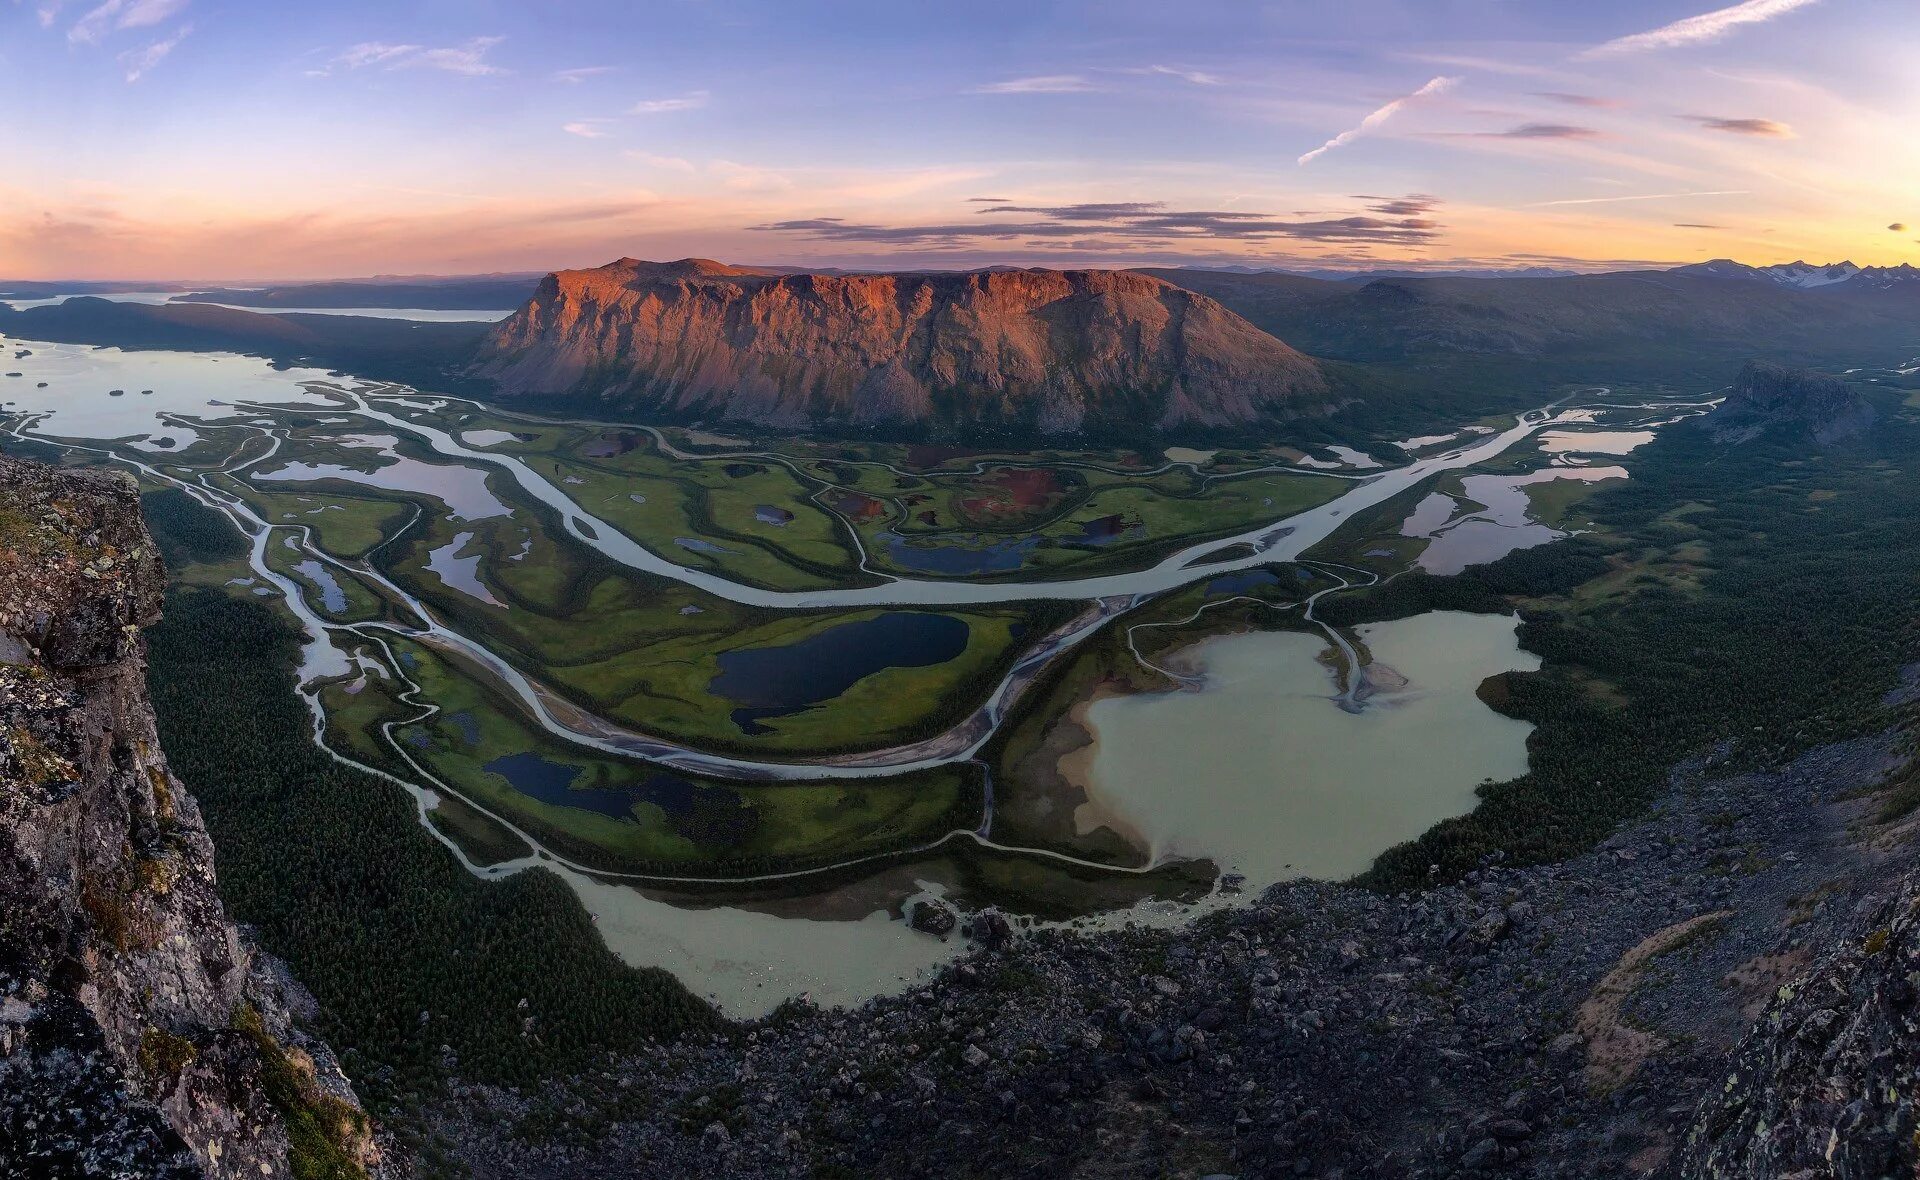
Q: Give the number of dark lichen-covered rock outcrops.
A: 2